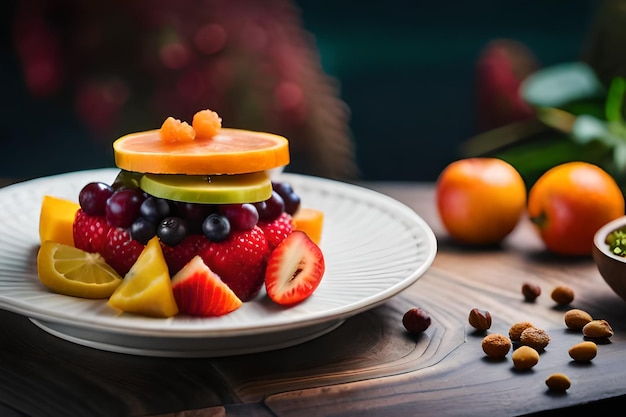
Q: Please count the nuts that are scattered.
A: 12